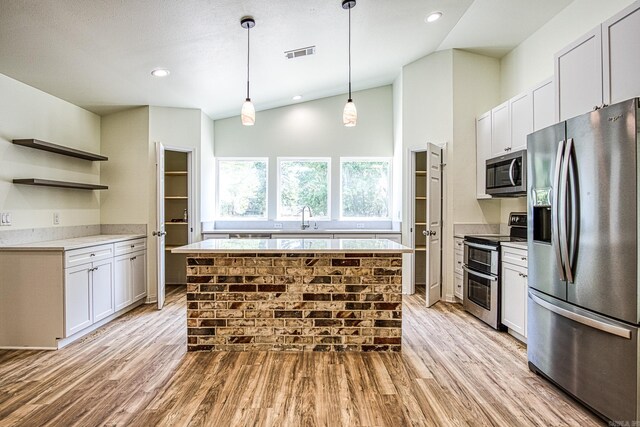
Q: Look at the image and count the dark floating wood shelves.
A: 2